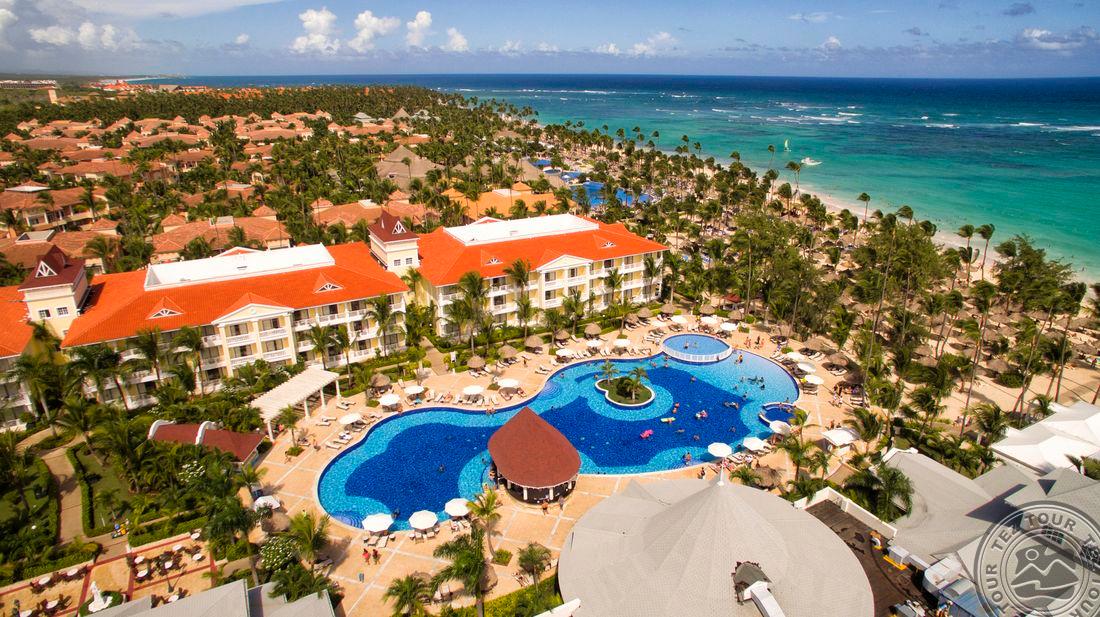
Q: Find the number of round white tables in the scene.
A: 11